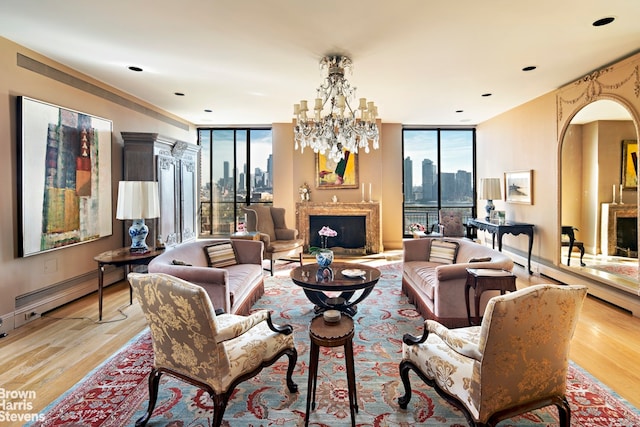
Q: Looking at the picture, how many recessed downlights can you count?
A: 7